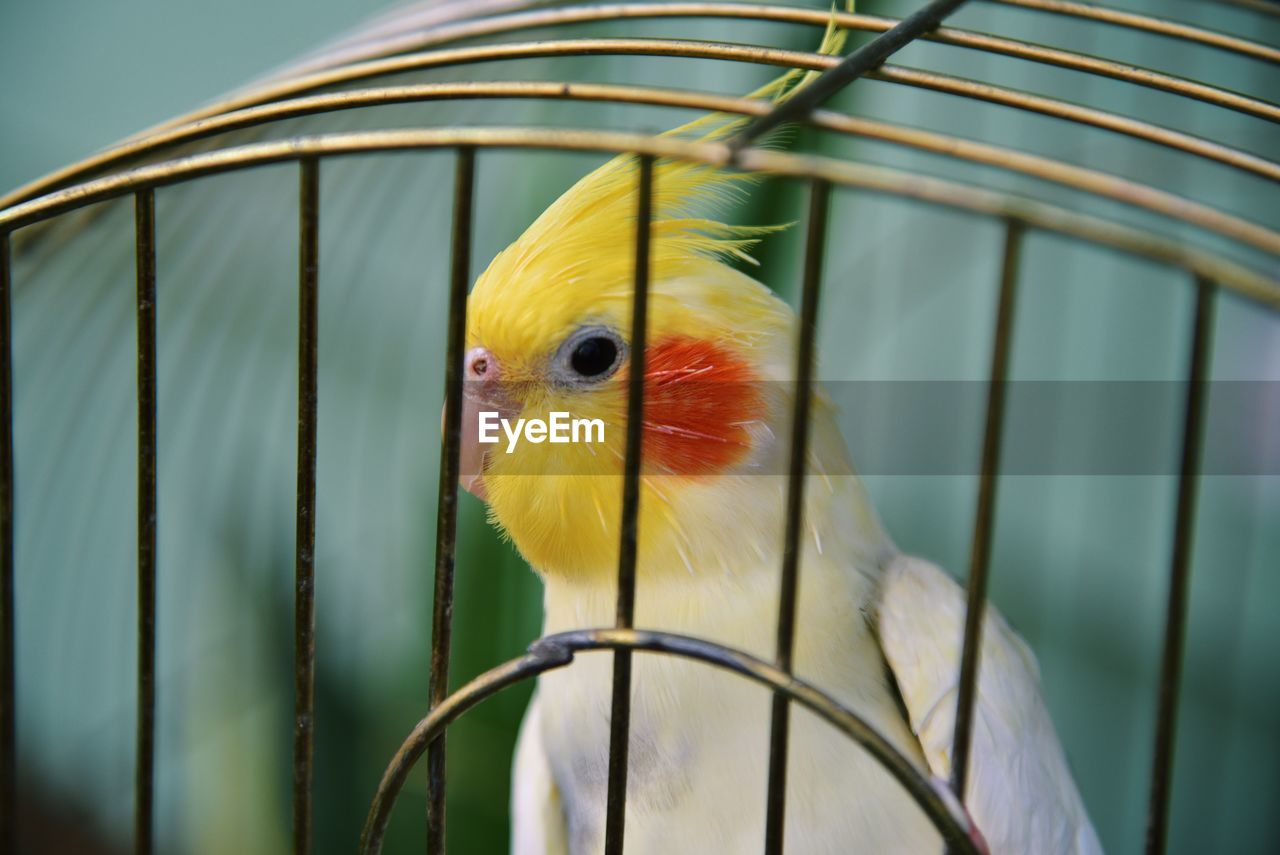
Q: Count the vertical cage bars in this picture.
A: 8